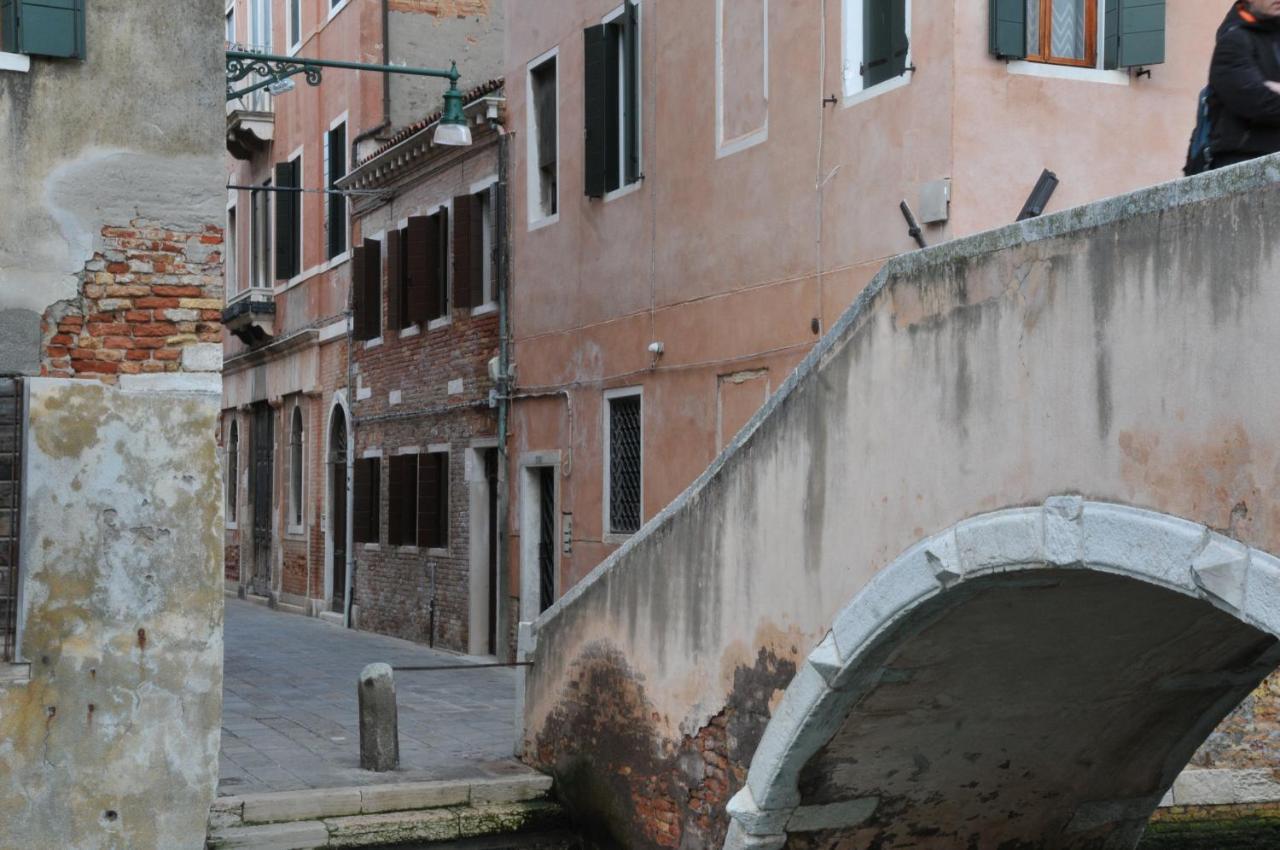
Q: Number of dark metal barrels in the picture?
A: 0